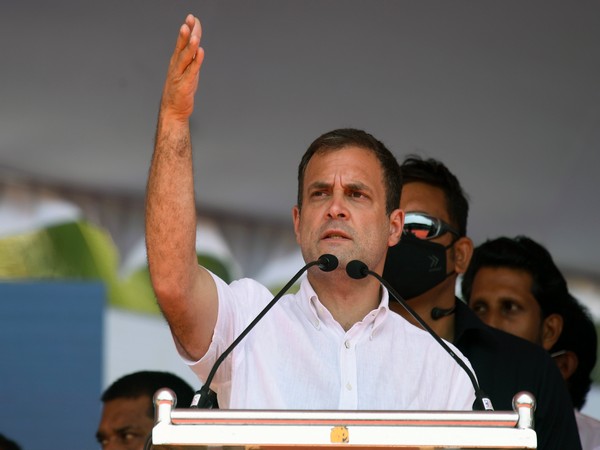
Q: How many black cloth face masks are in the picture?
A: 1